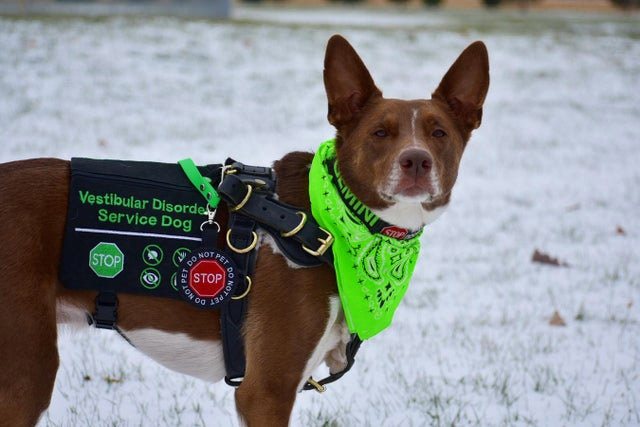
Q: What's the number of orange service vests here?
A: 0